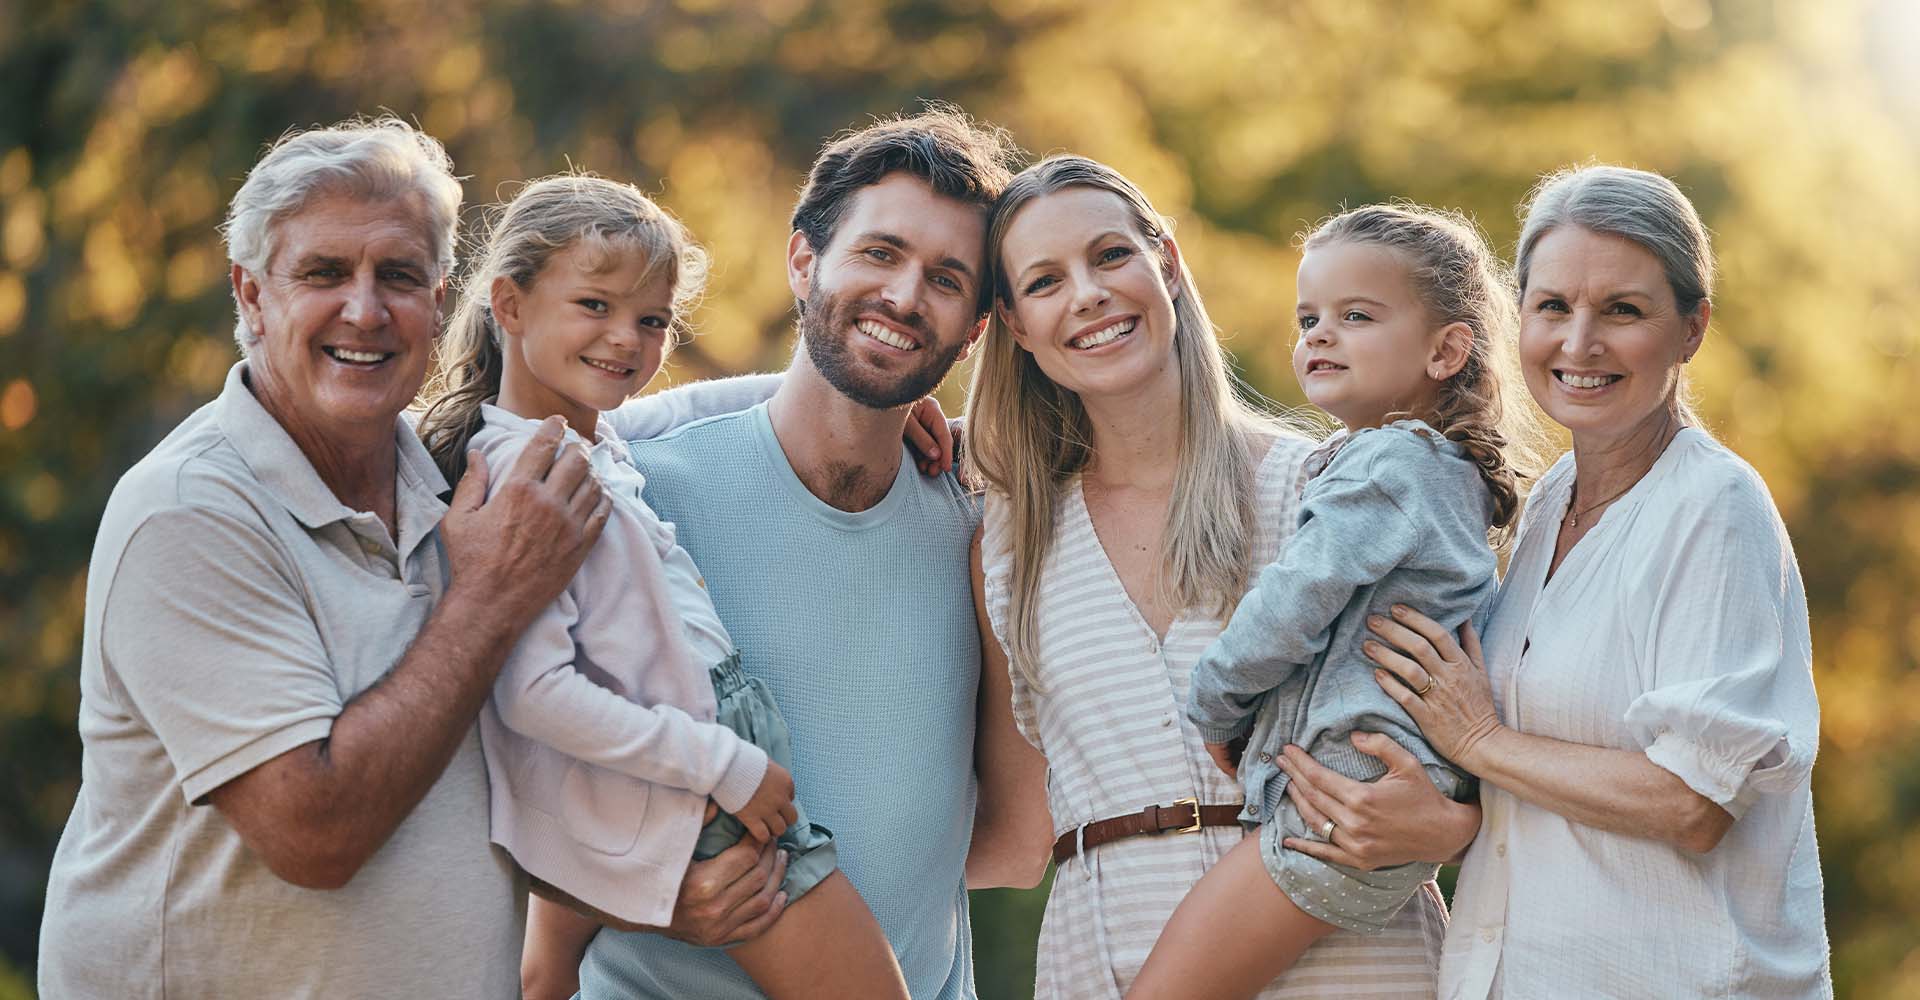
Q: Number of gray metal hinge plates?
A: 0